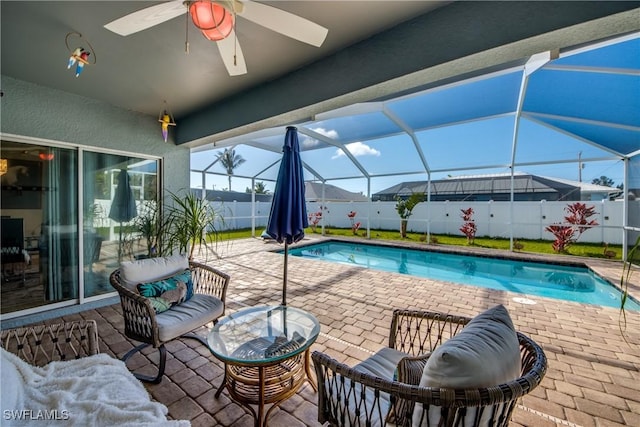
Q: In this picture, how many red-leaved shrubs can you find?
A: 4